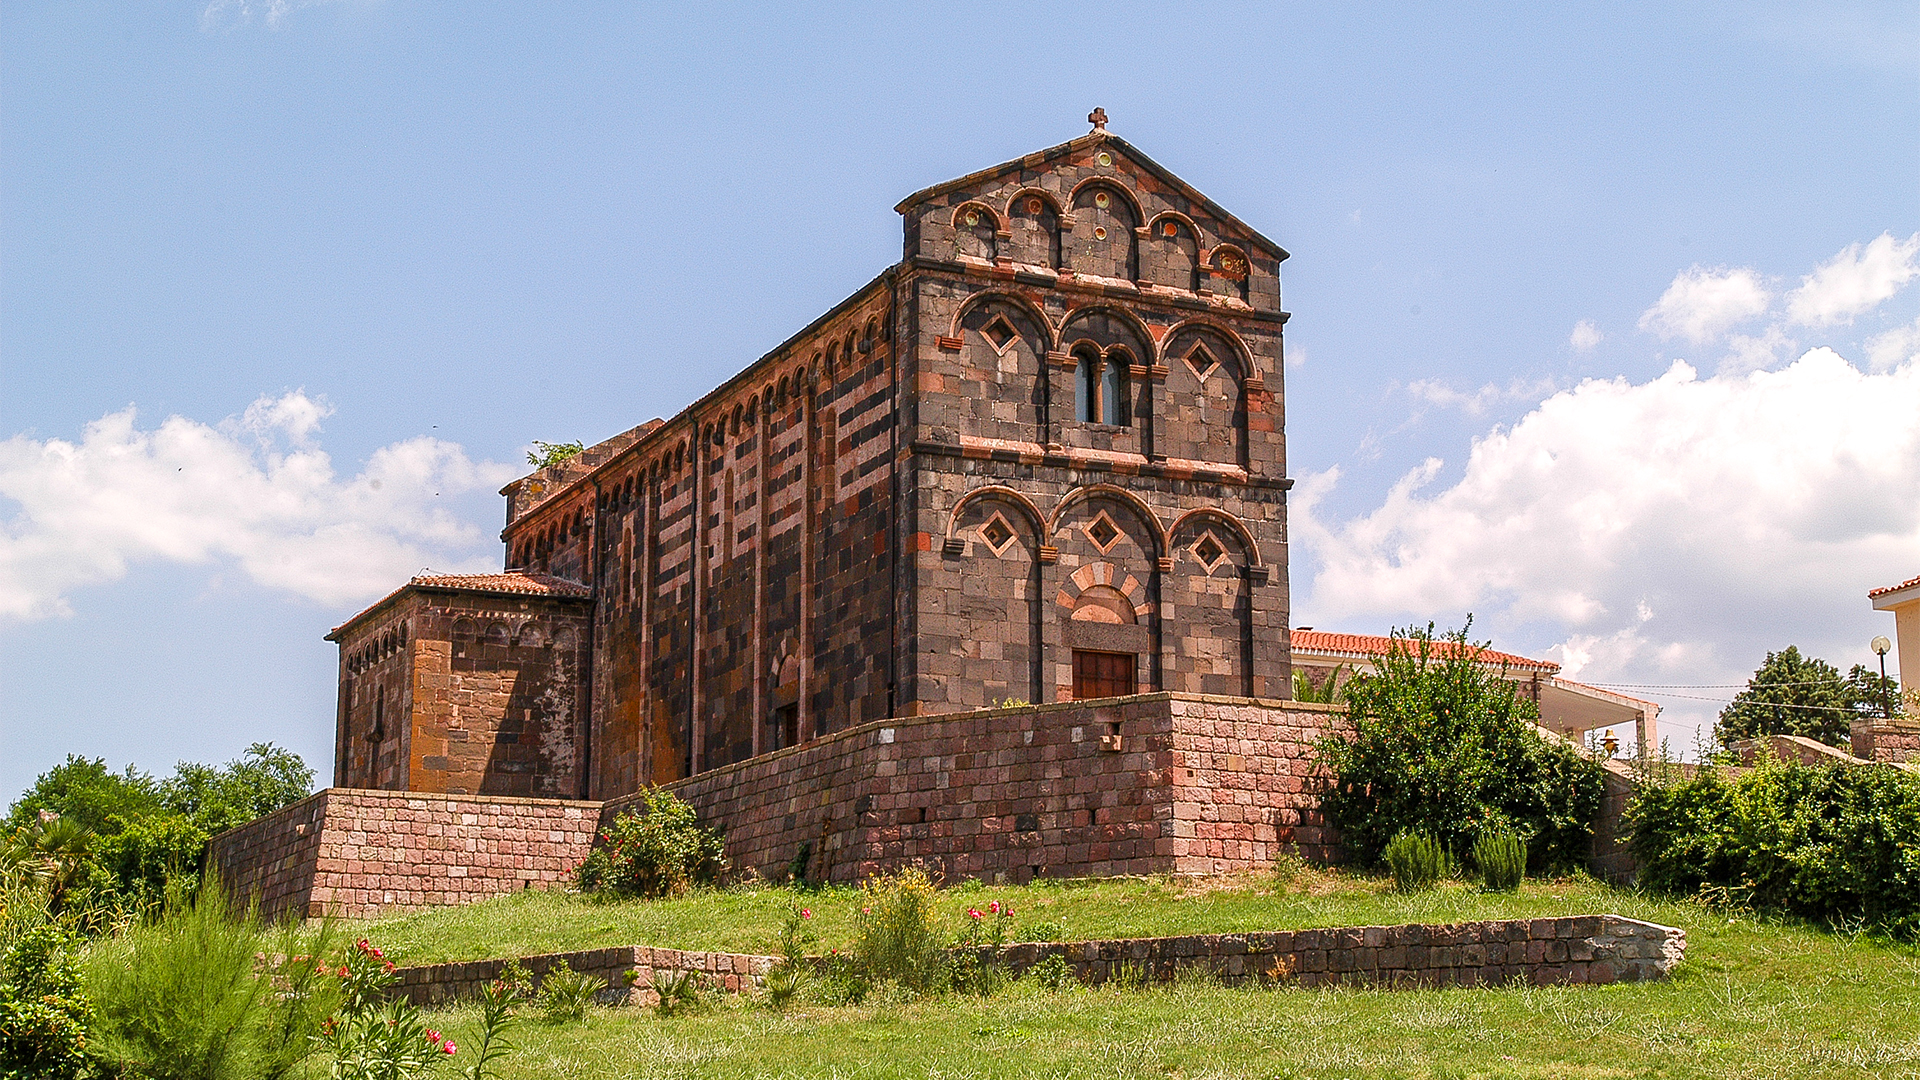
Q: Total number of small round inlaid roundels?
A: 7